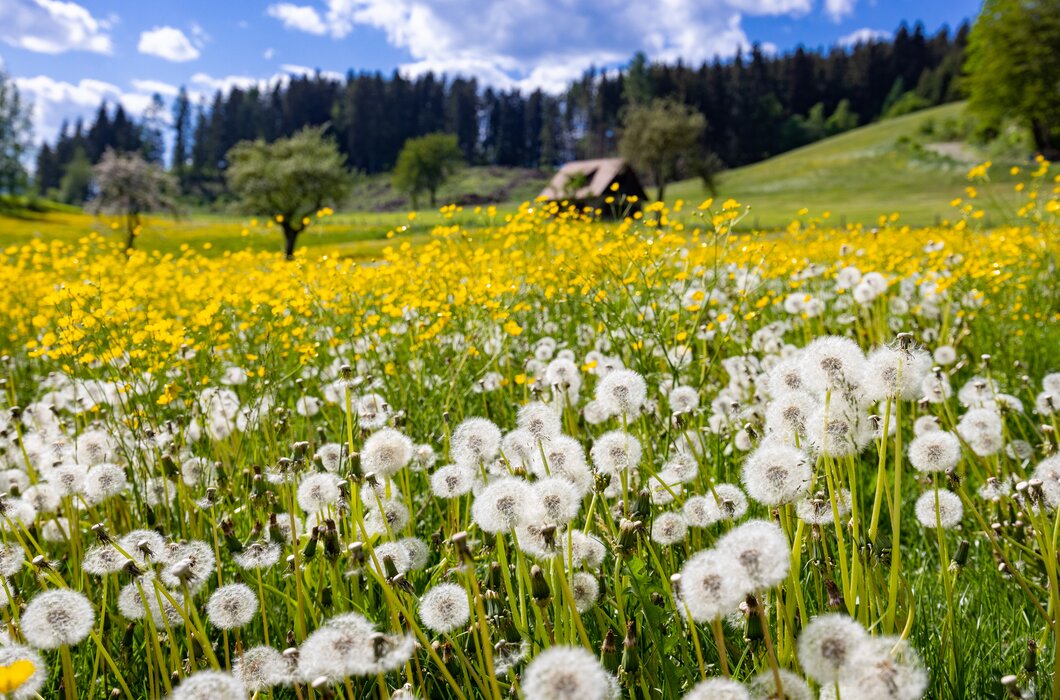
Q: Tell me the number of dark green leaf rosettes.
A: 0